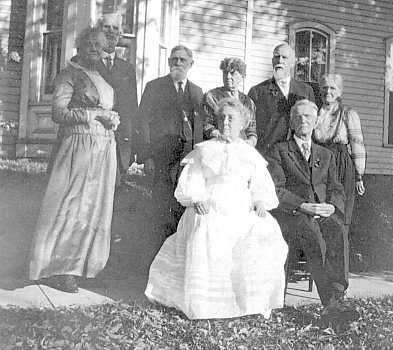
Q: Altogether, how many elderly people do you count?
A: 8